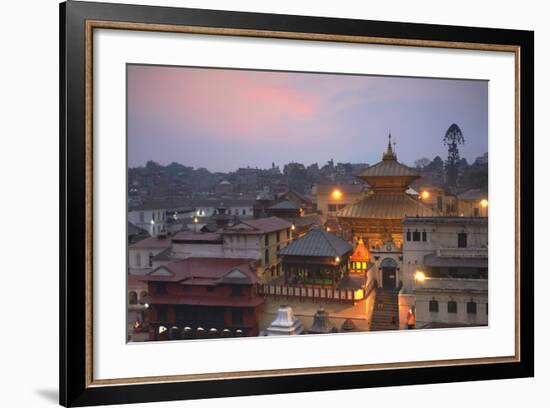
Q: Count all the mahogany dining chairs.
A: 0